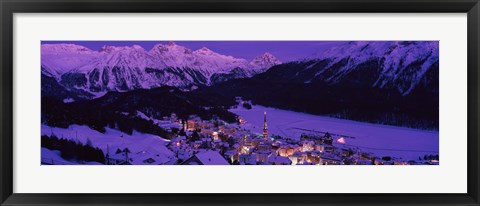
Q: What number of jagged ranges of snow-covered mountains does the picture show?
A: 2